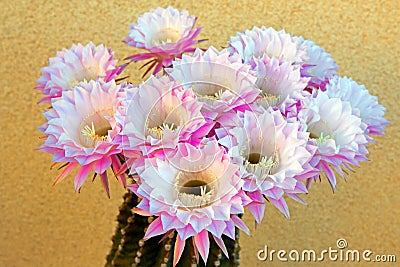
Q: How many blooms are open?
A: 12